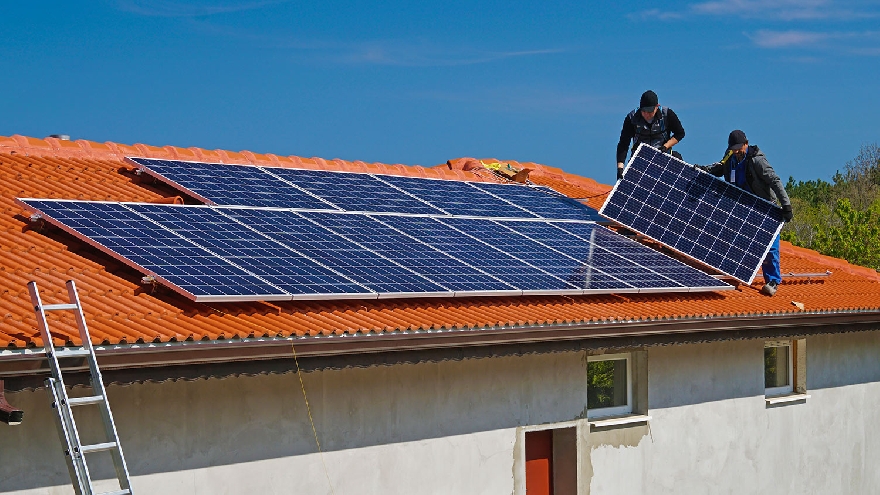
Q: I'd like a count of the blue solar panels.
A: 13